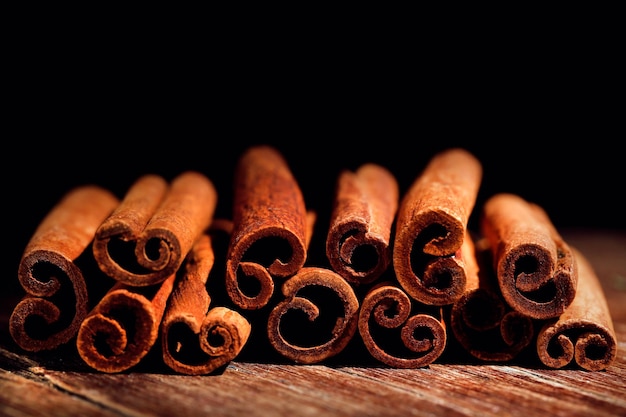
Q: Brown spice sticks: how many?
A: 12